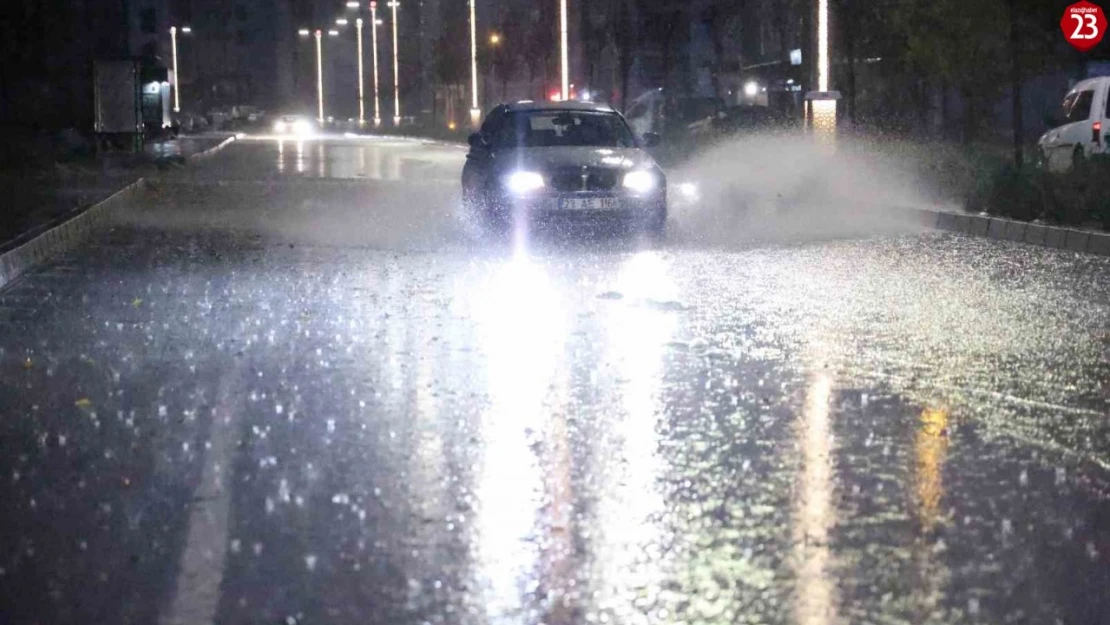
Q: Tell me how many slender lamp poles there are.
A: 8